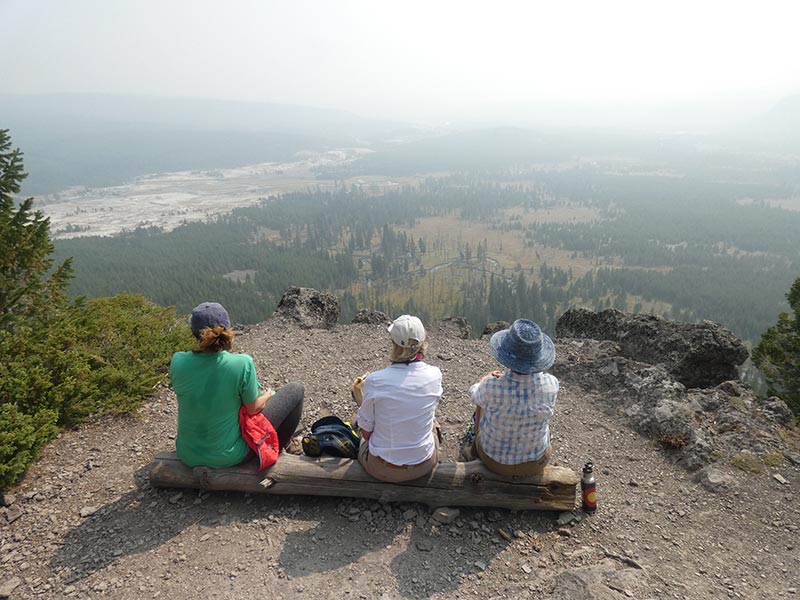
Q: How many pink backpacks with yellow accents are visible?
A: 0